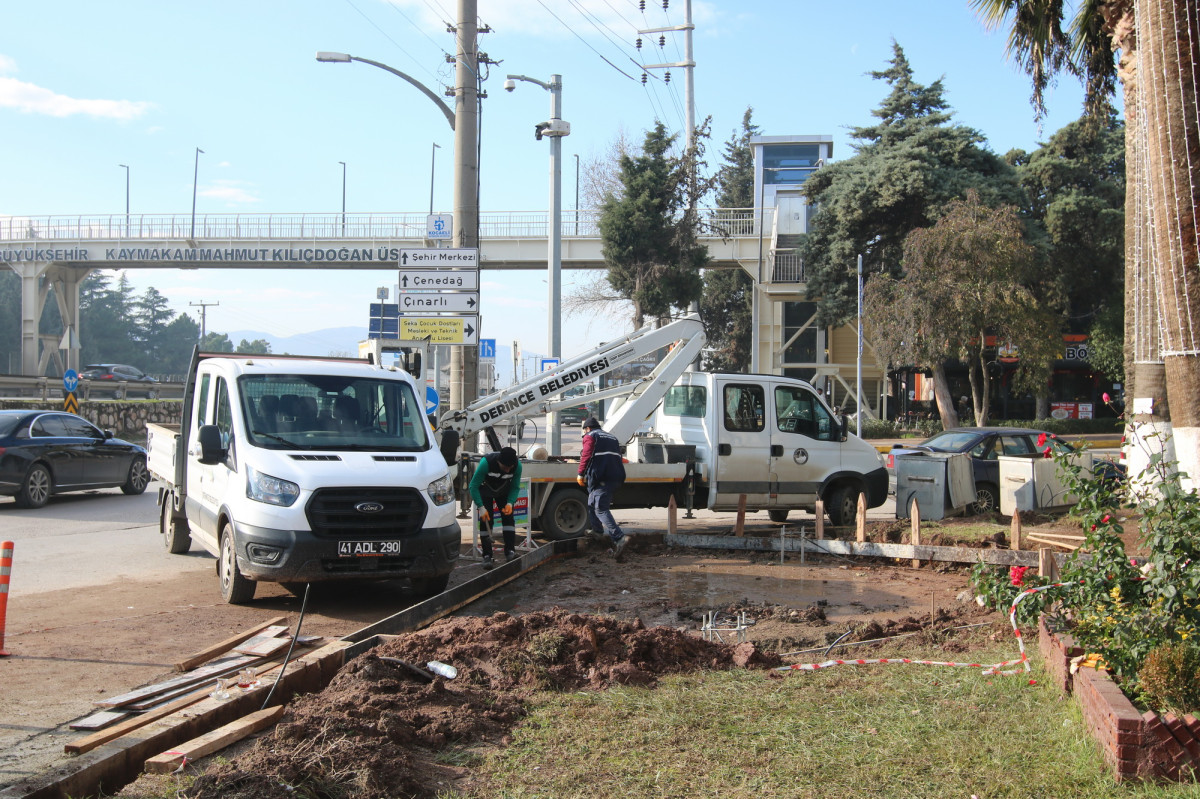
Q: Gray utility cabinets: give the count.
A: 2